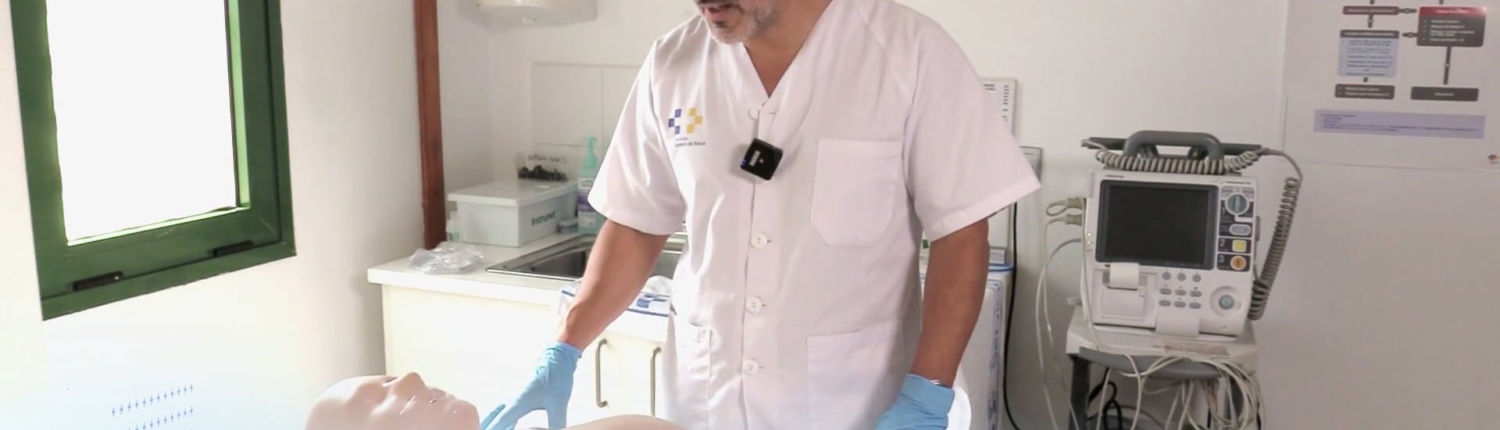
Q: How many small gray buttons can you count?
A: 9